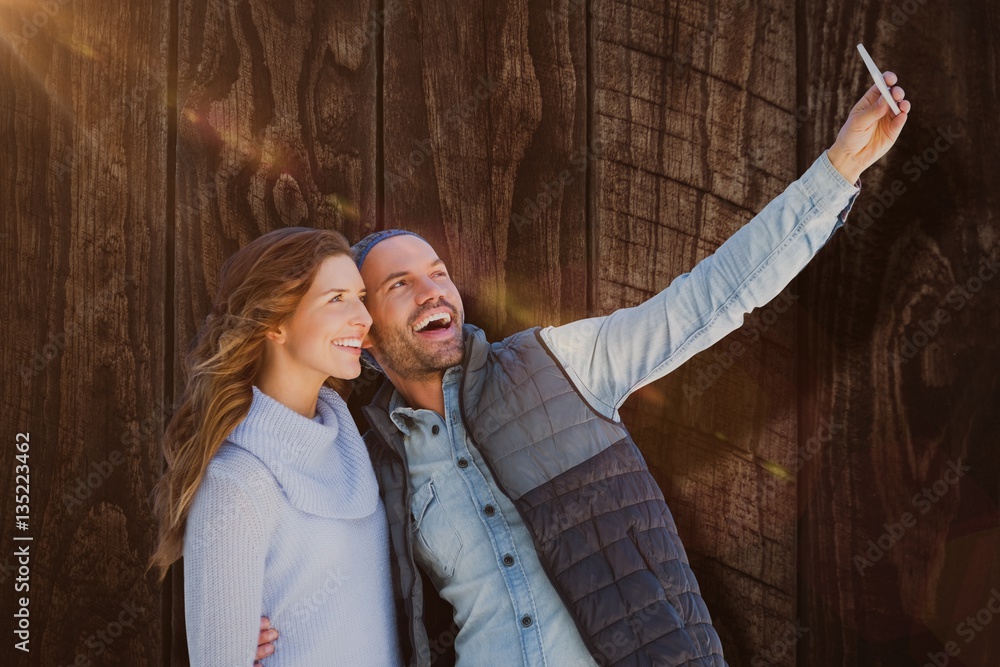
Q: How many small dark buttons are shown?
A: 5